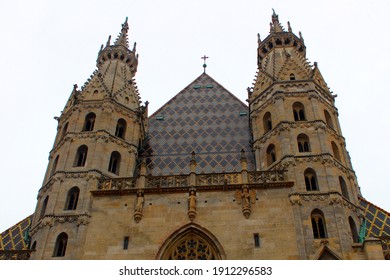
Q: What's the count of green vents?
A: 4